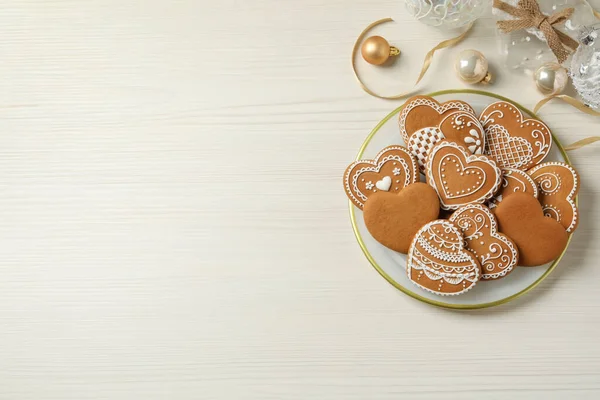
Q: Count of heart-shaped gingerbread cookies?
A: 11